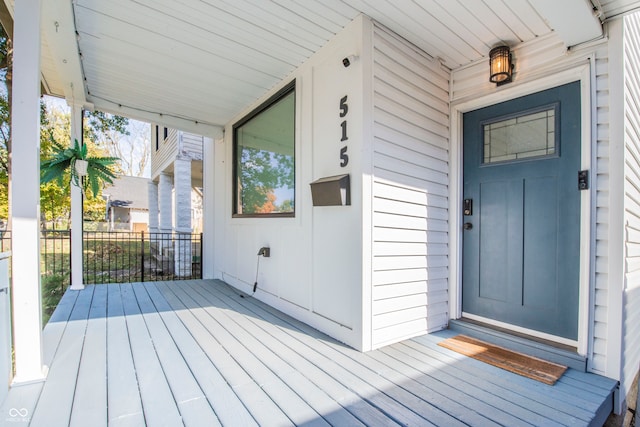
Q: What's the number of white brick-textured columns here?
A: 3